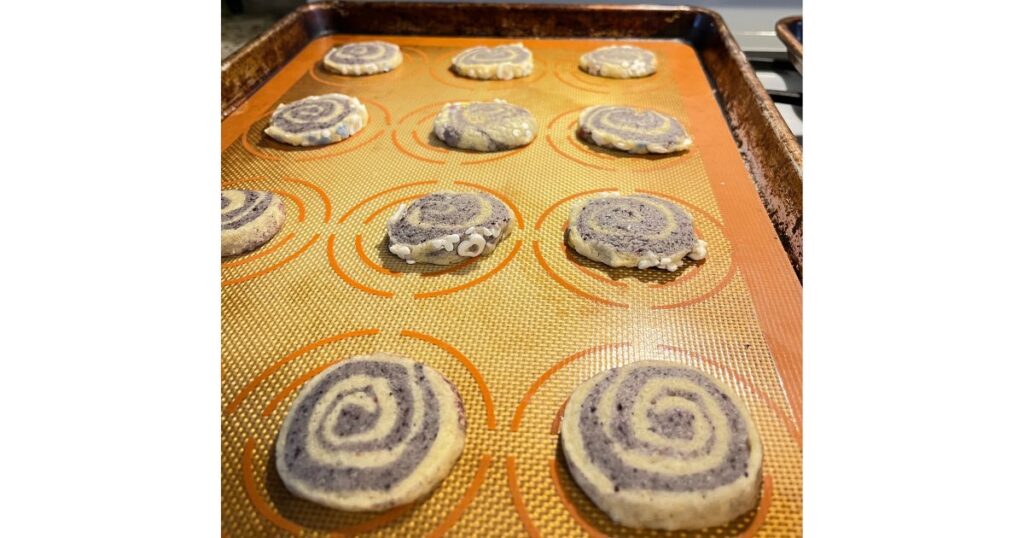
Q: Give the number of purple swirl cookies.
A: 11